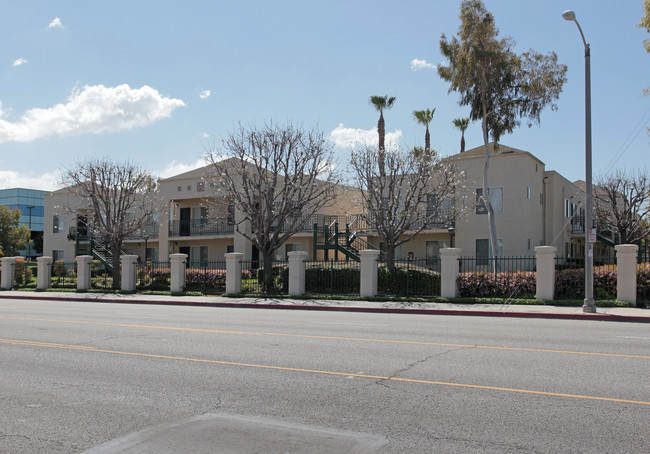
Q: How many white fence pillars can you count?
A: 11